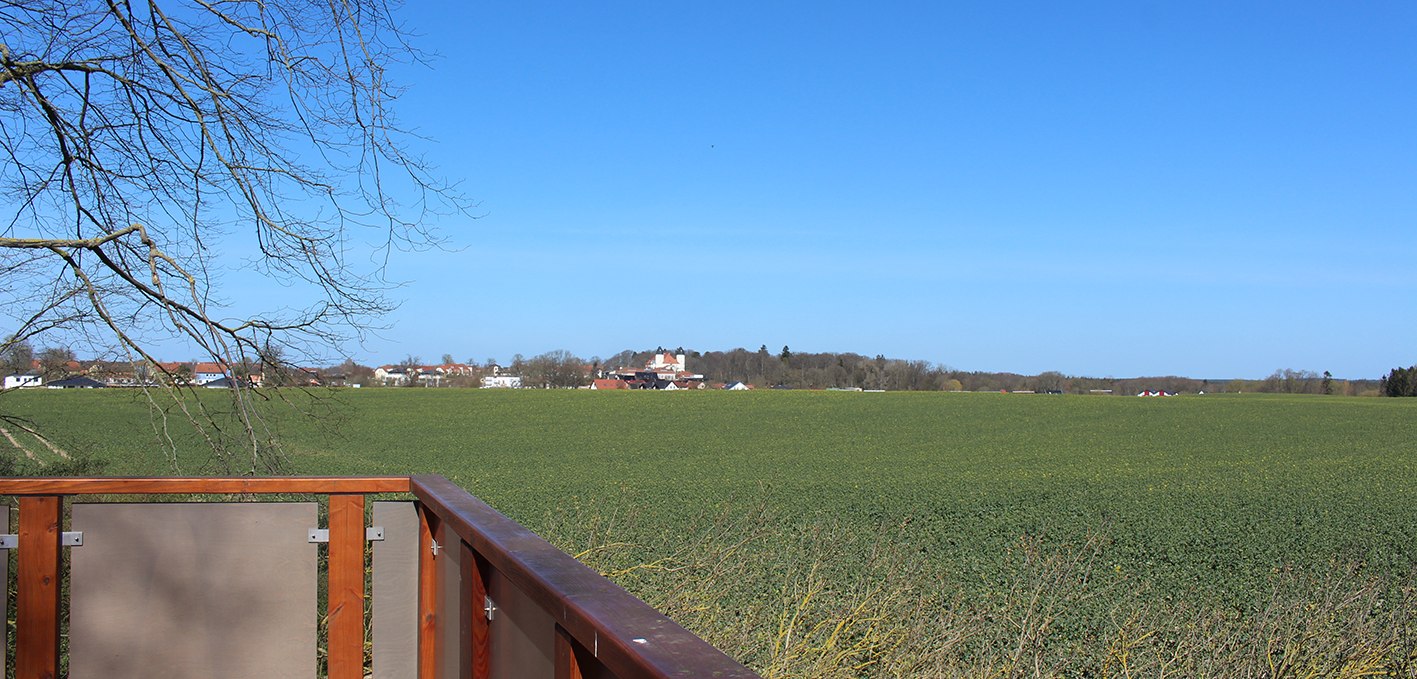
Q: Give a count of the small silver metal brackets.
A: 6